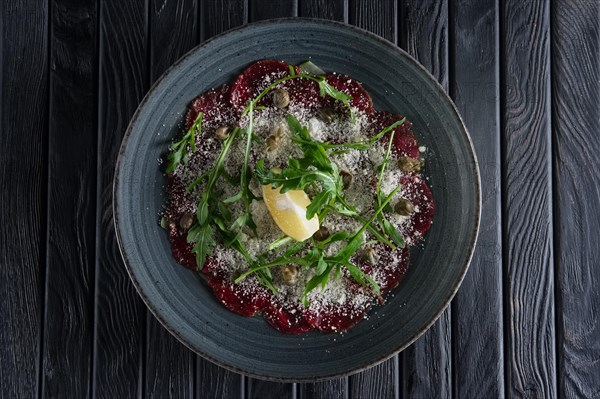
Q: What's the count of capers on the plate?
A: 11